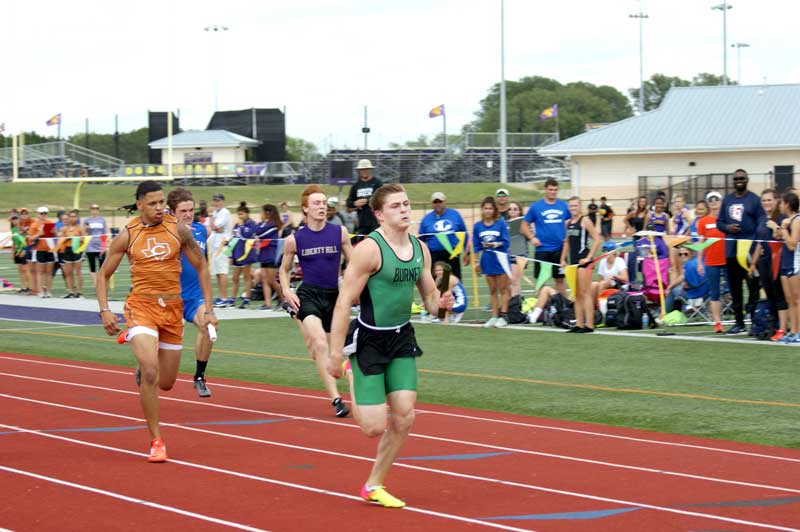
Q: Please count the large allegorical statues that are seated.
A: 0